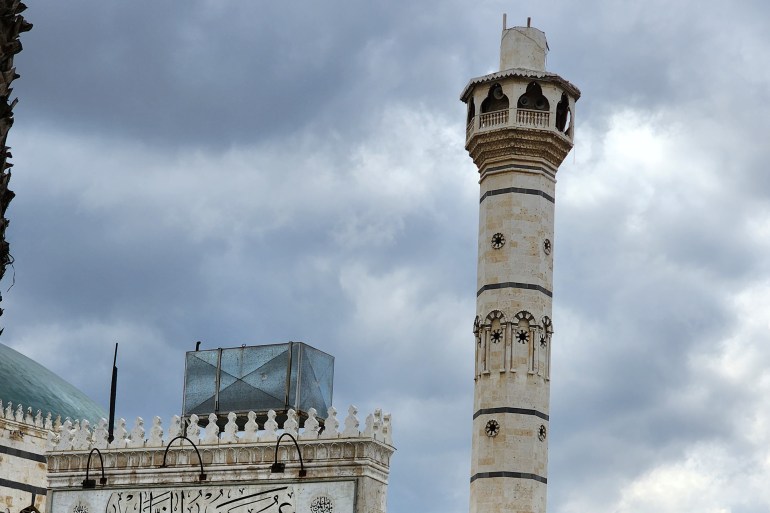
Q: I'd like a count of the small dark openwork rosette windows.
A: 7